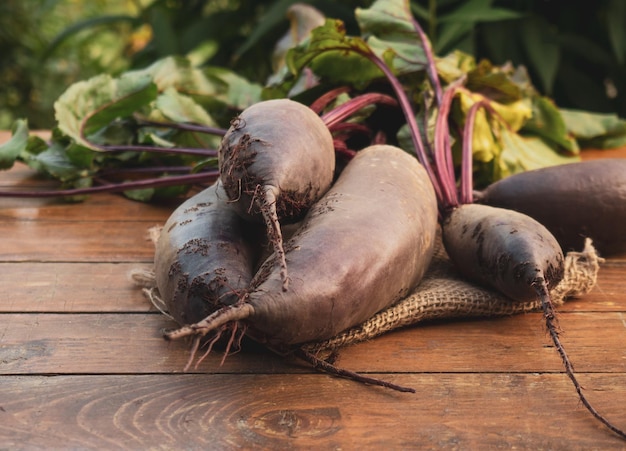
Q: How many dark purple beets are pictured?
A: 5